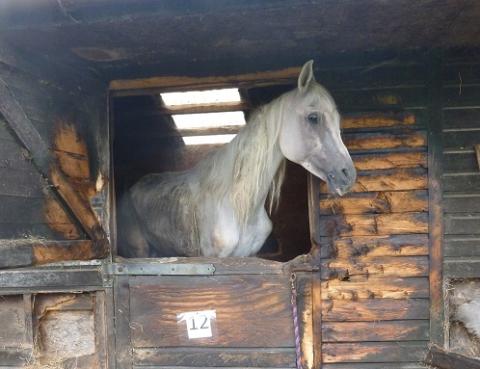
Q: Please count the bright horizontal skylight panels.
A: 3